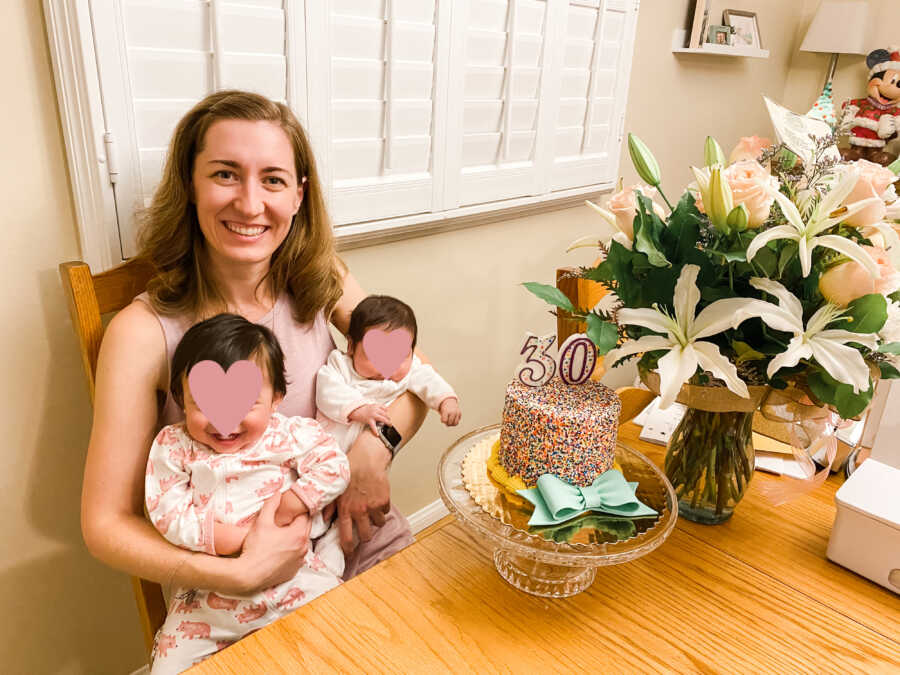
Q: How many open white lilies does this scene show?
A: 3